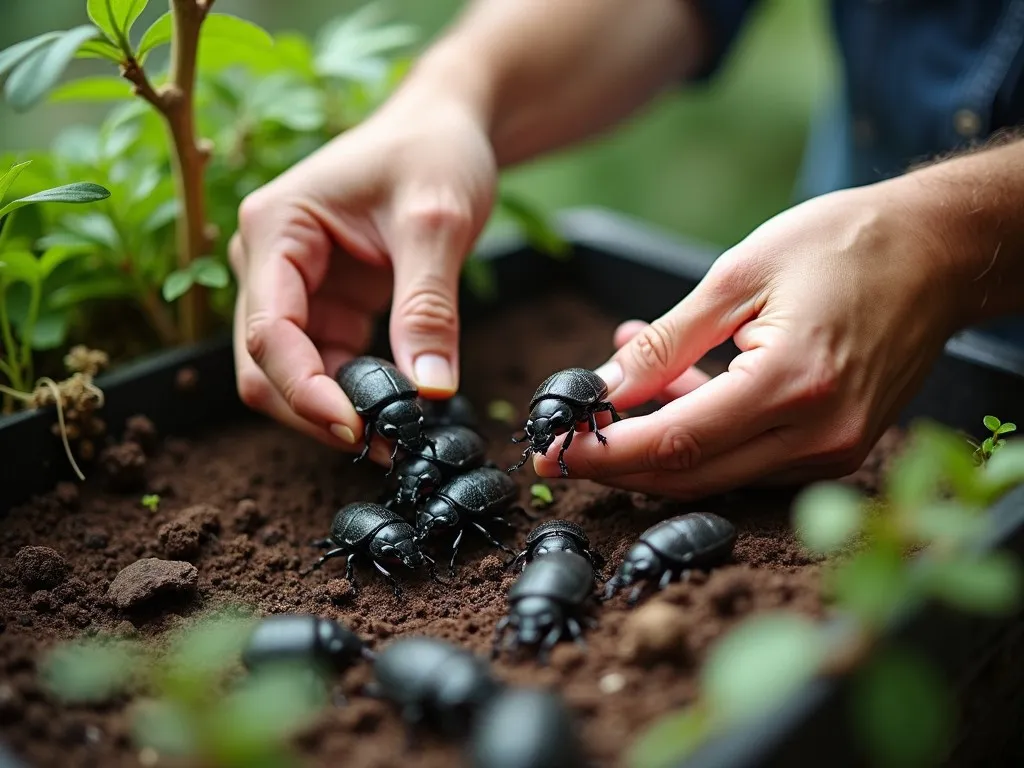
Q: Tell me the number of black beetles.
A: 12